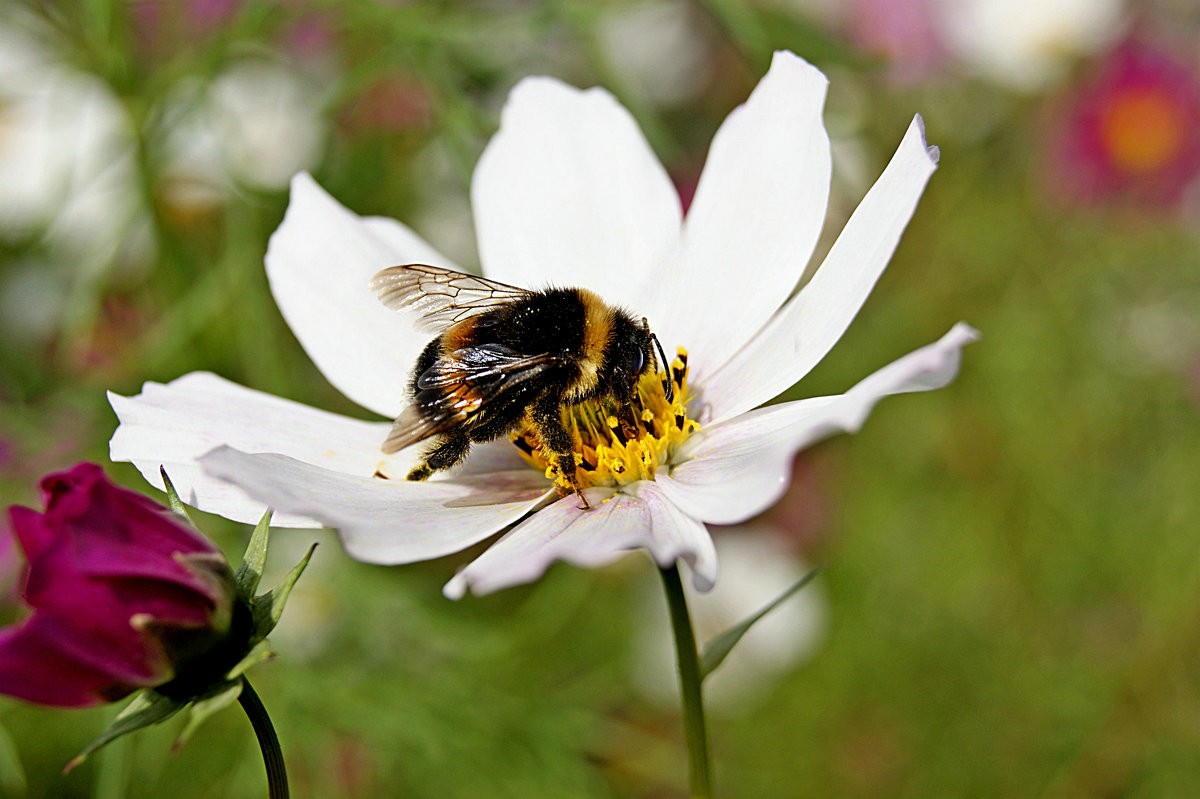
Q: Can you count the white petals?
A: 8